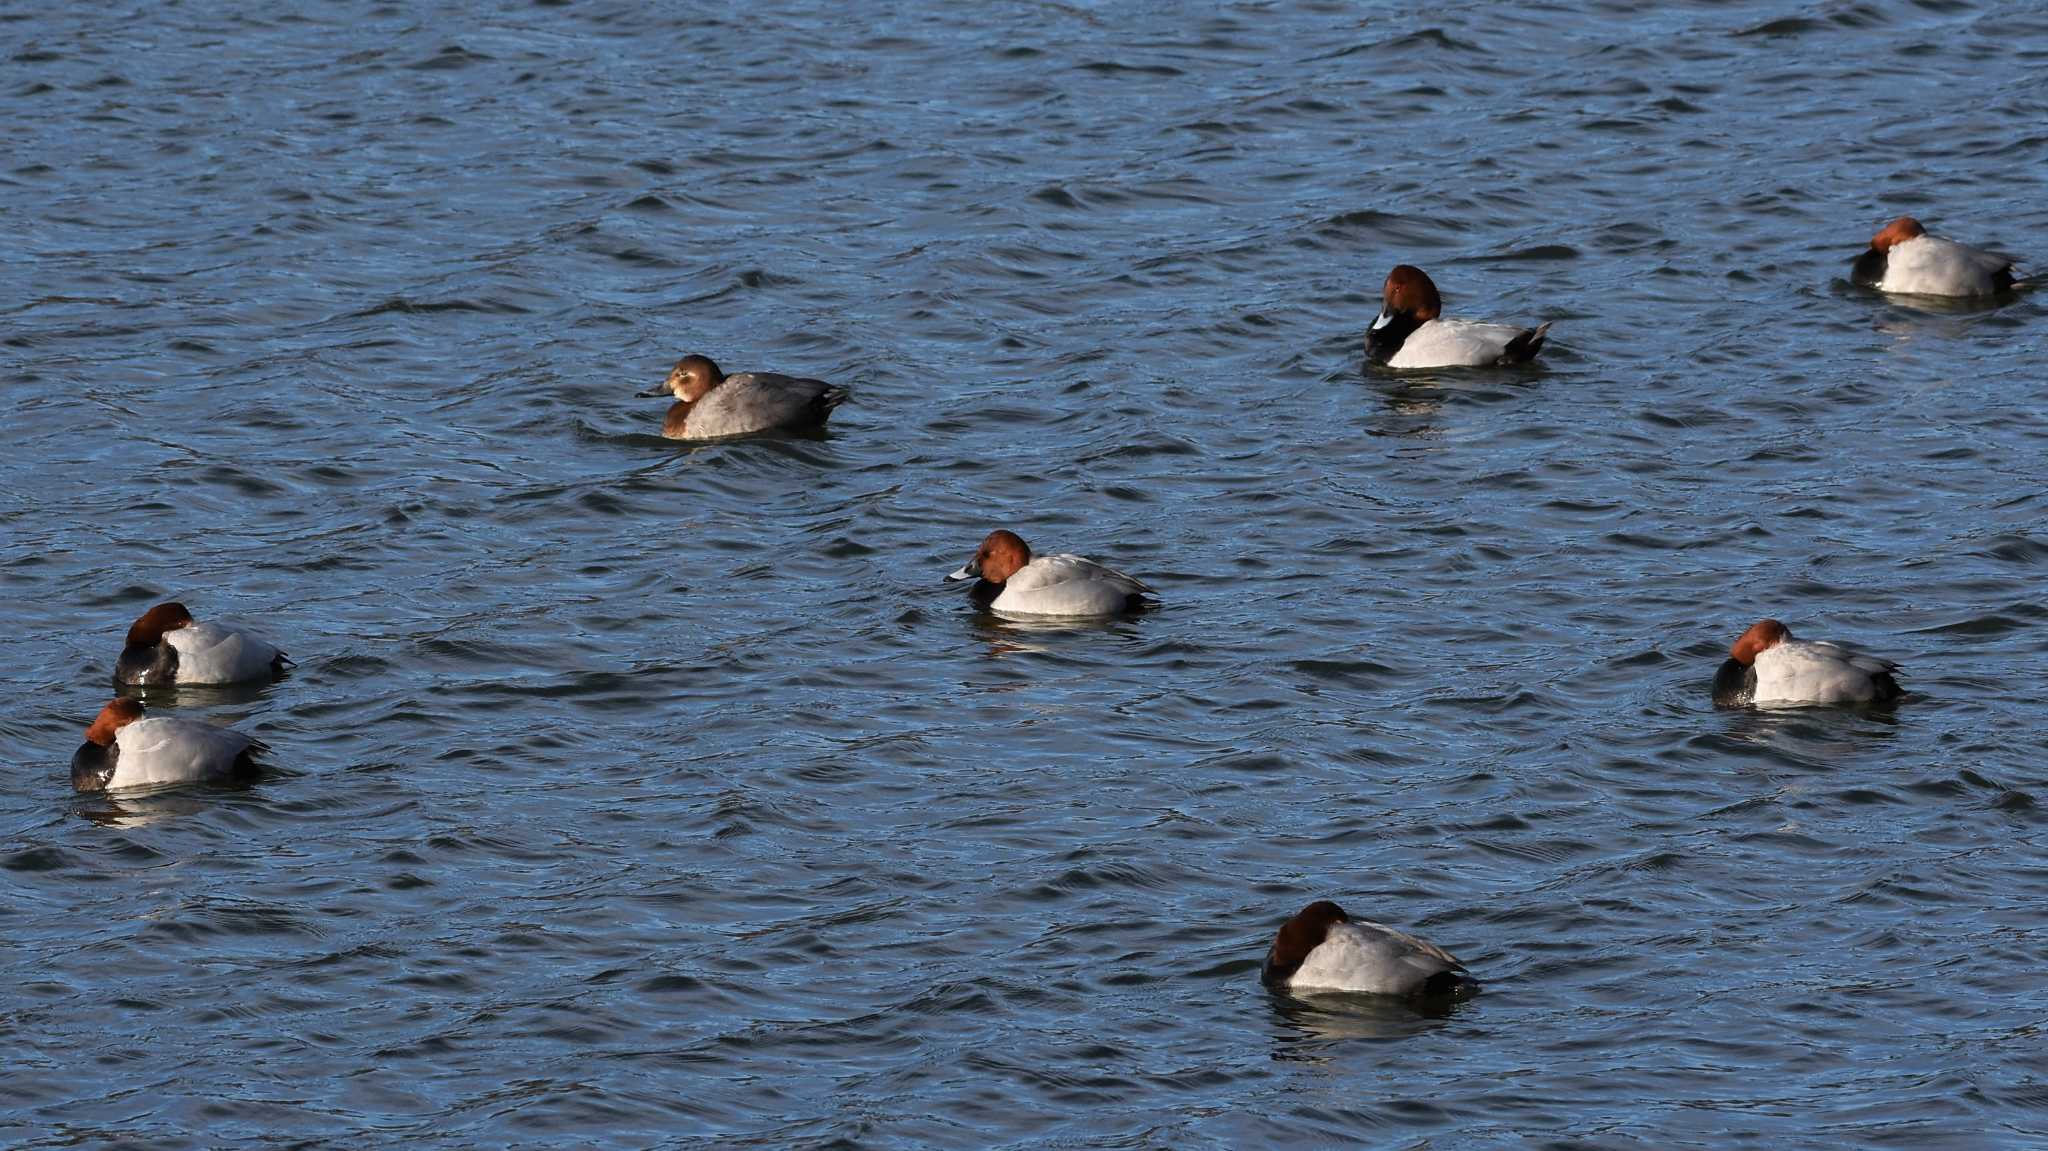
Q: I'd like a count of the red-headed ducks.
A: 7